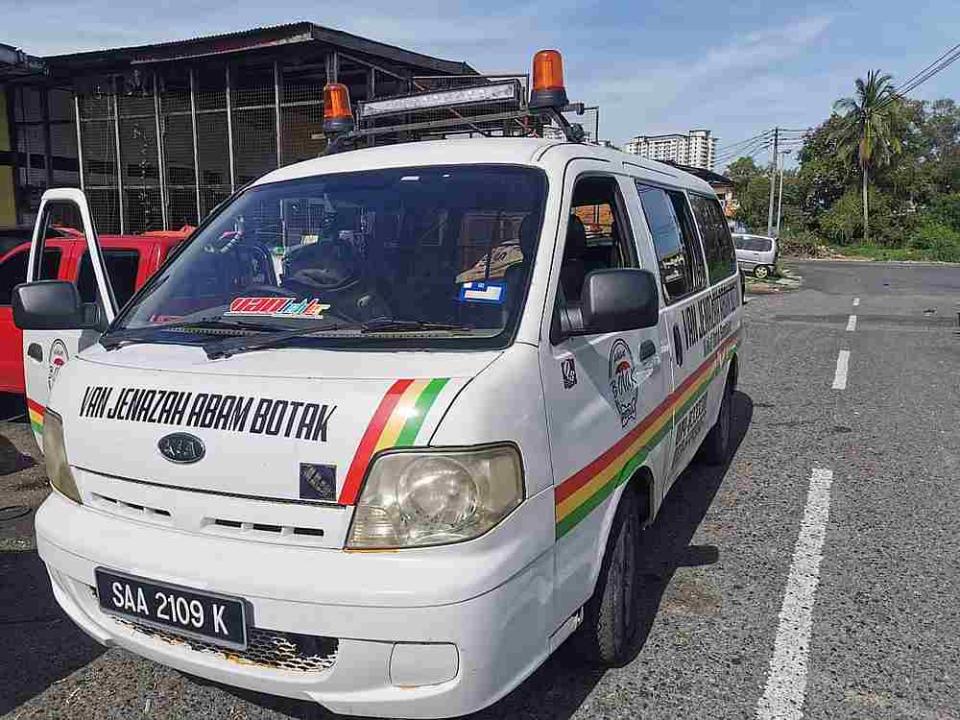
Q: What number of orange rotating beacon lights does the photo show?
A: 2